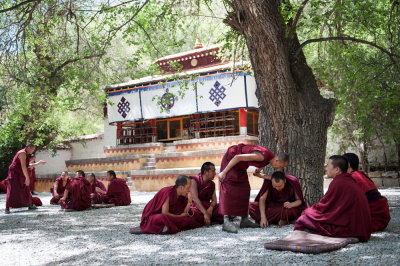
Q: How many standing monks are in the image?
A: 3